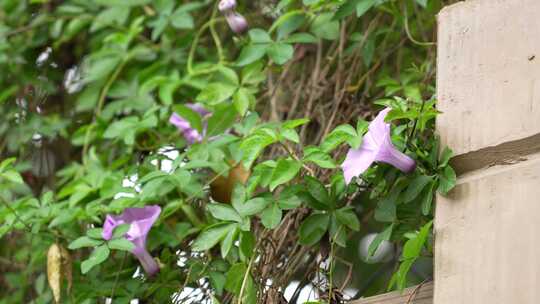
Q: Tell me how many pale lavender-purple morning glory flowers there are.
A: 4